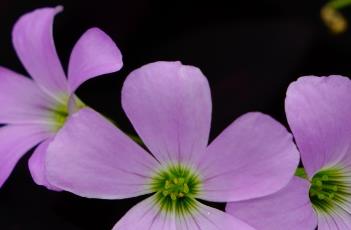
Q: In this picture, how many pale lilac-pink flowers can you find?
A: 3